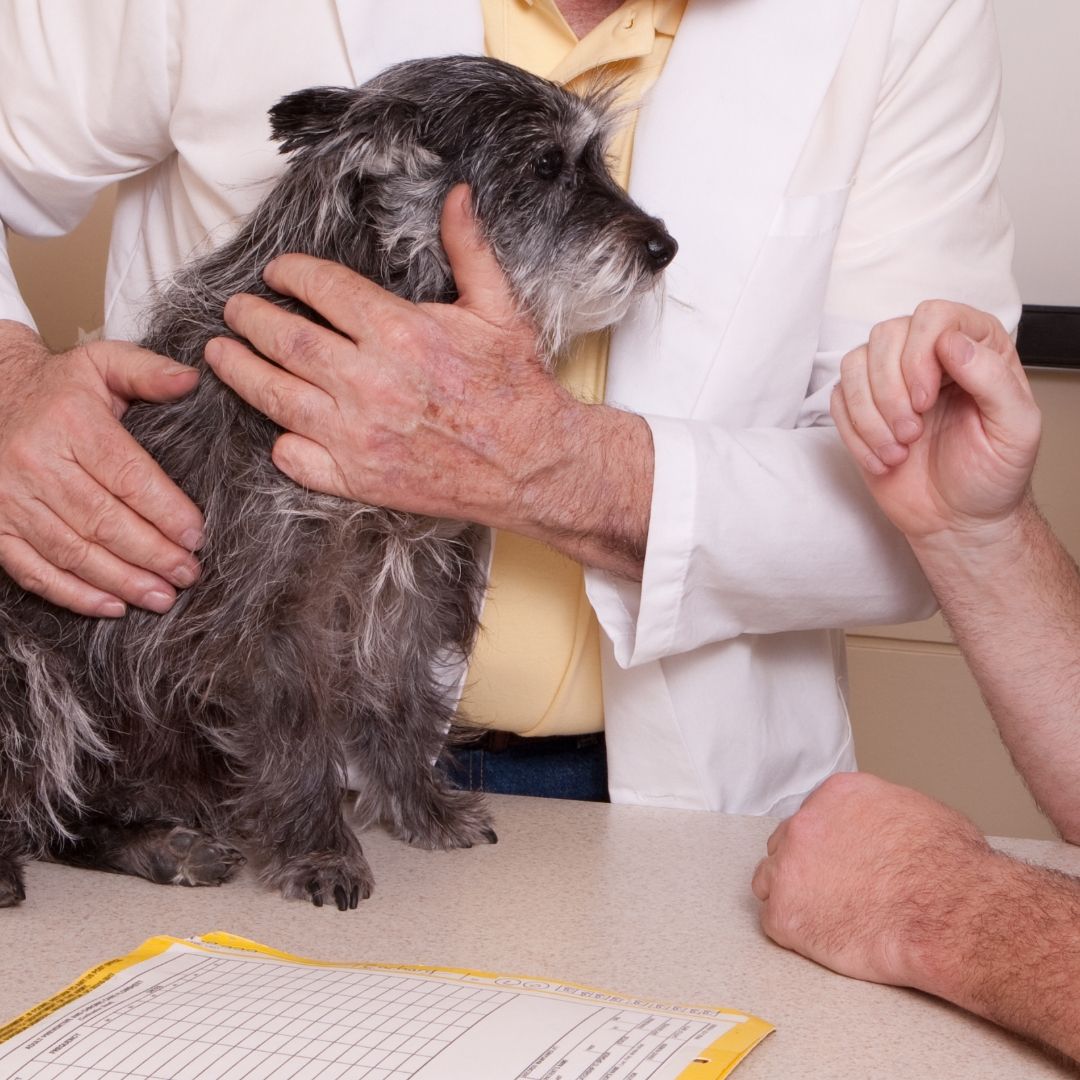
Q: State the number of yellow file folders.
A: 1